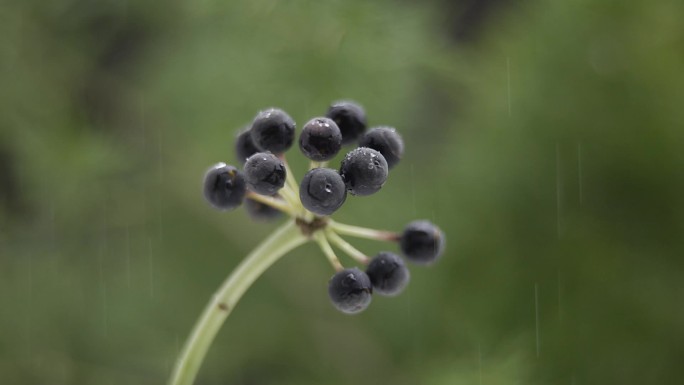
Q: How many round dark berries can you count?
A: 13